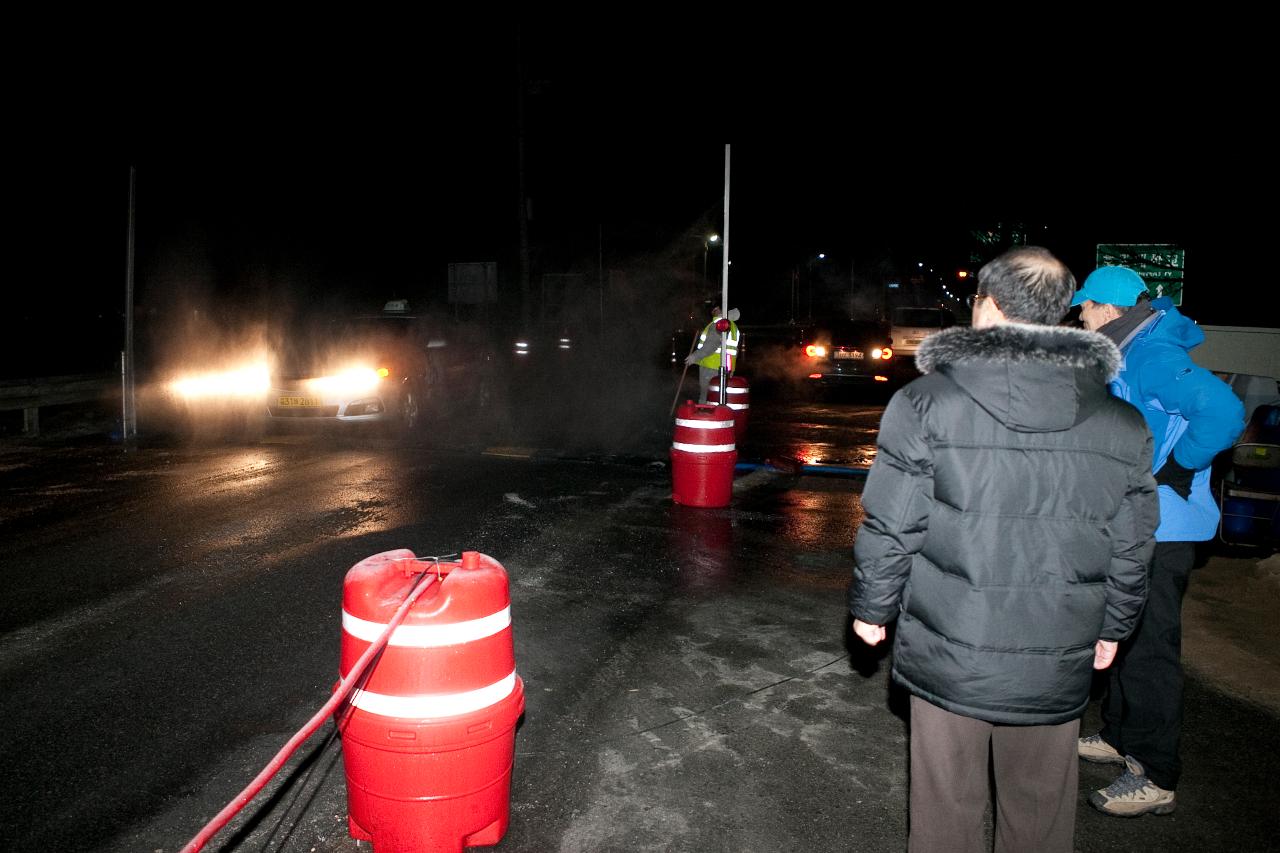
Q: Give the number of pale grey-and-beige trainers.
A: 2